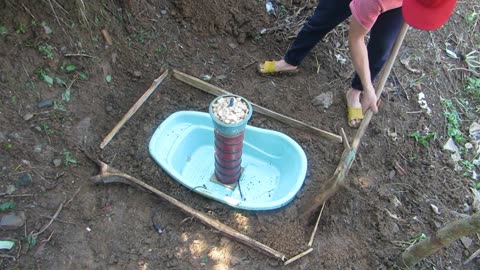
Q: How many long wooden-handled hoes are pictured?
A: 1